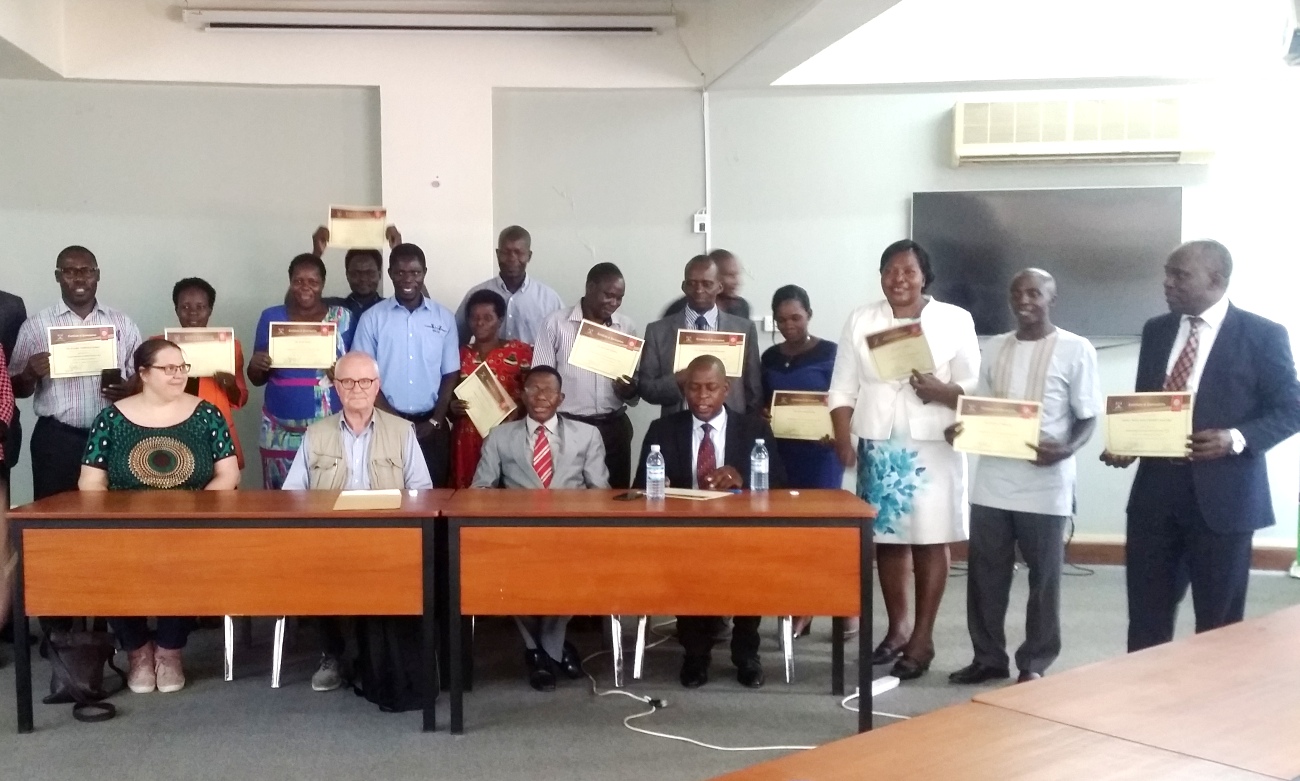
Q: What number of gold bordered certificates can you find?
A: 11